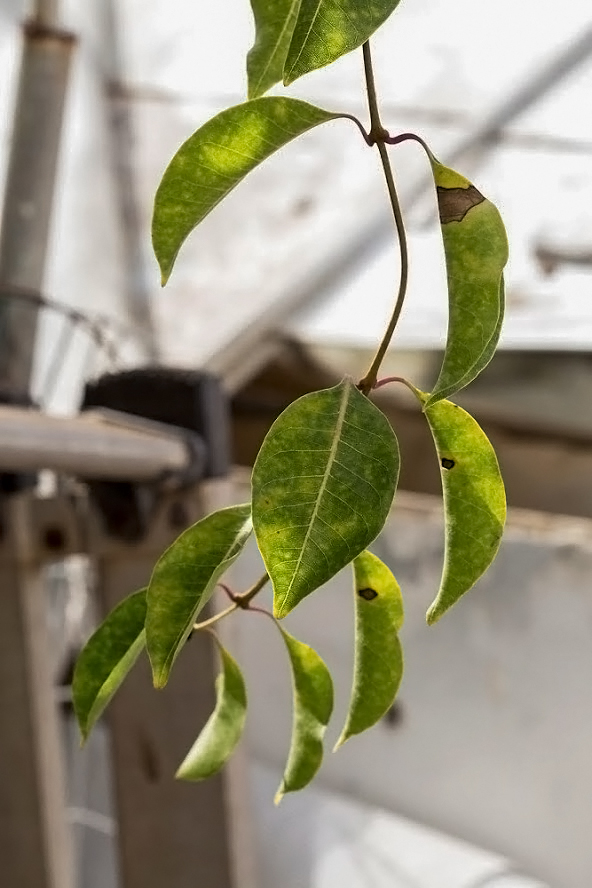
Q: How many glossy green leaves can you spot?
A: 11